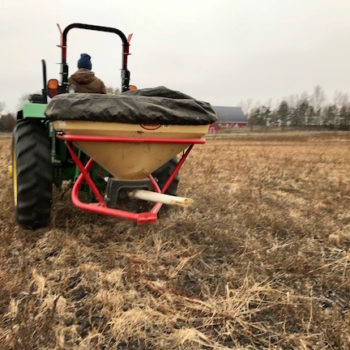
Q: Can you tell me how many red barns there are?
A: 1